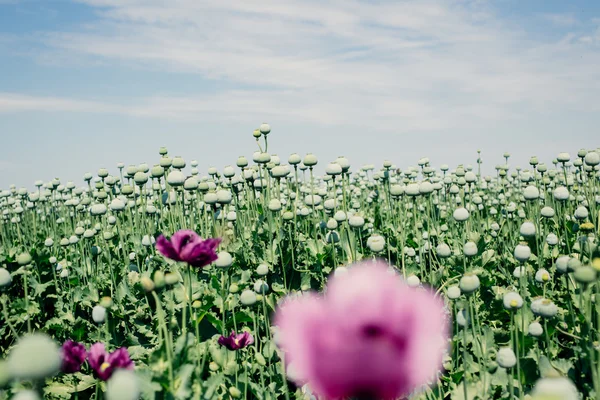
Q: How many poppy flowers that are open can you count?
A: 5